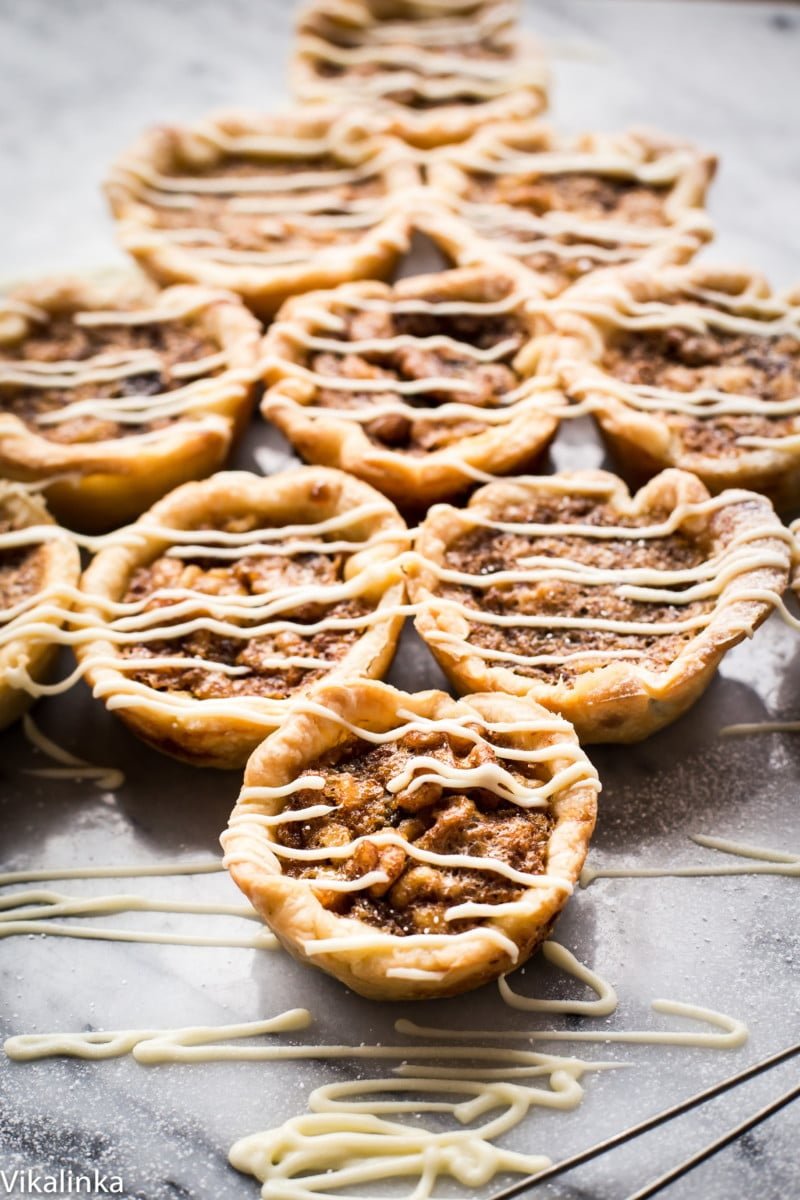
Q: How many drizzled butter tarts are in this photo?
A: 10